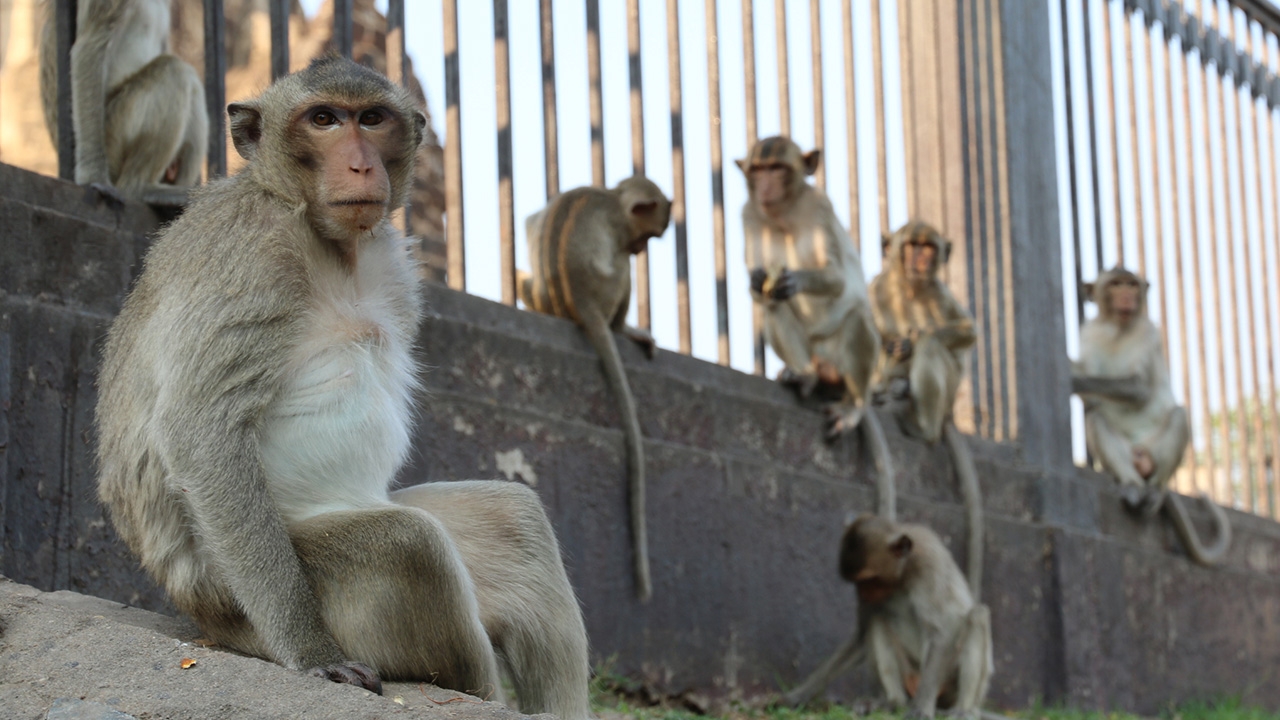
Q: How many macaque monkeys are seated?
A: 7